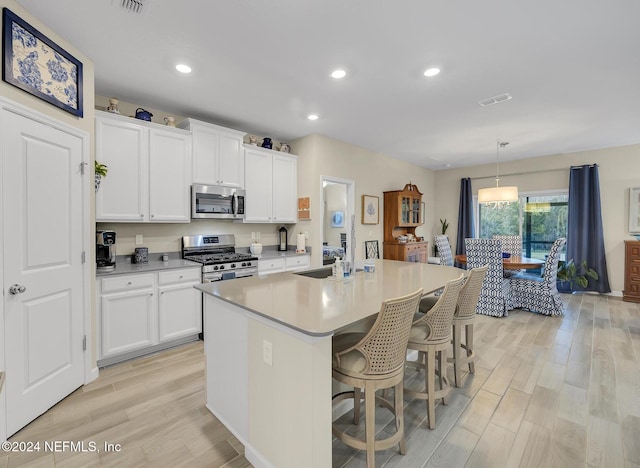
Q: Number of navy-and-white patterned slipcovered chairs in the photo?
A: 4